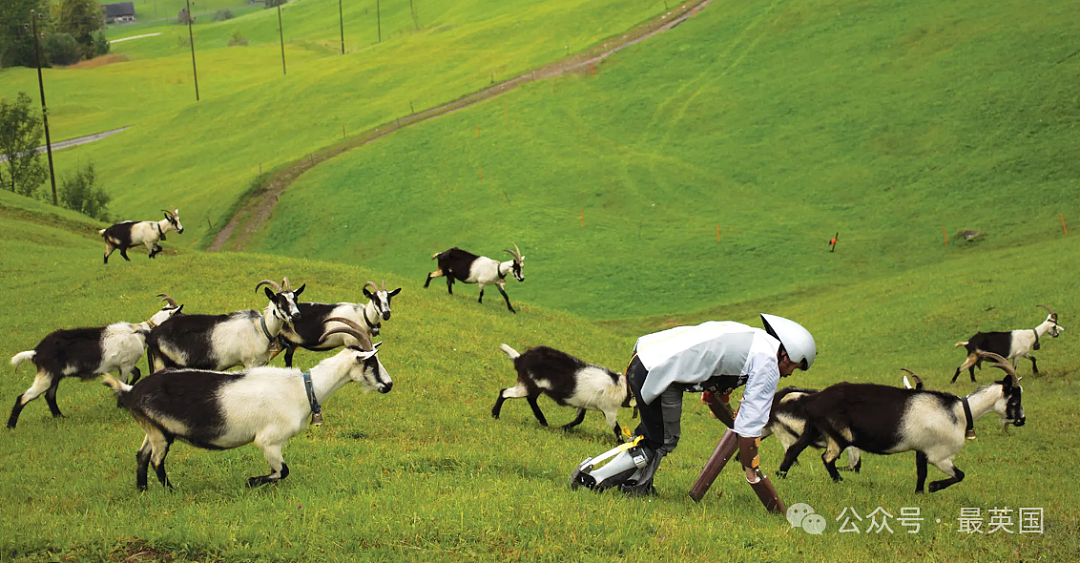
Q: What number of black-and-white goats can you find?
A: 10